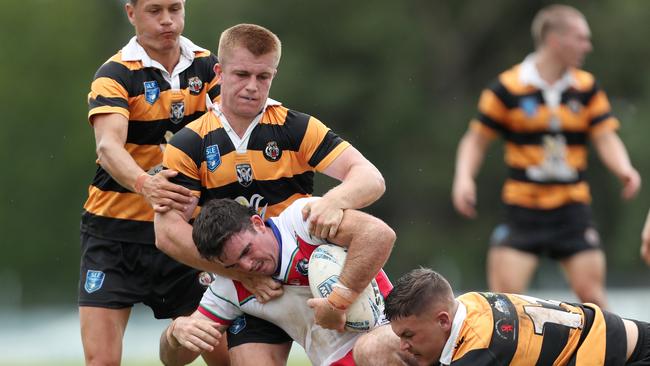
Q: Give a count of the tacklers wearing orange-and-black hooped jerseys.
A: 3